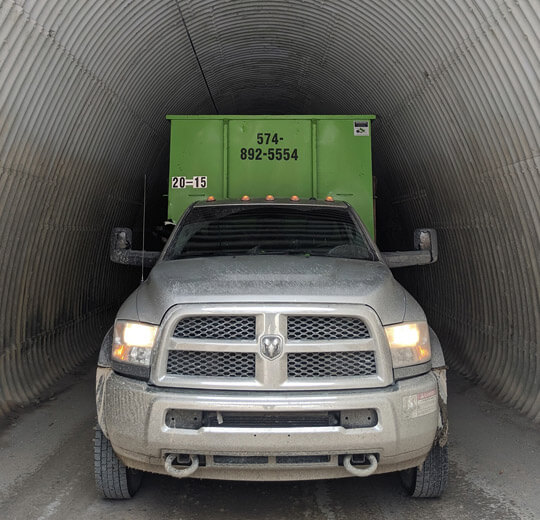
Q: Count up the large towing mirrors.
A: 2